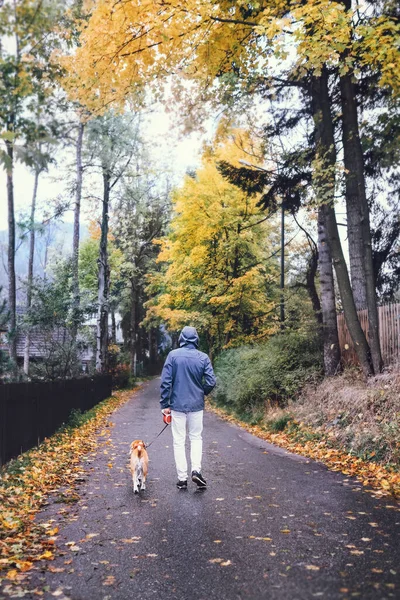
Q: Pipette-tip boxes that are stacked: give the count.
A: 0